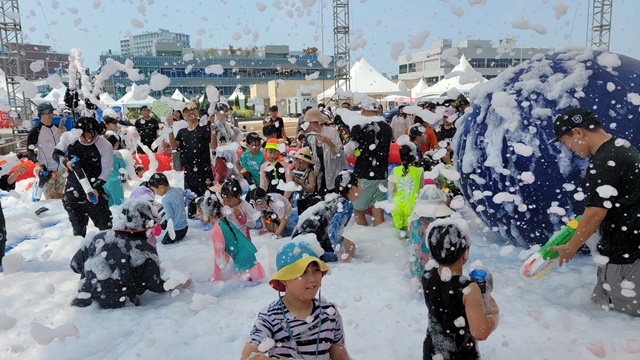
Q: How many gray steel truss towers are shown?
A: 3